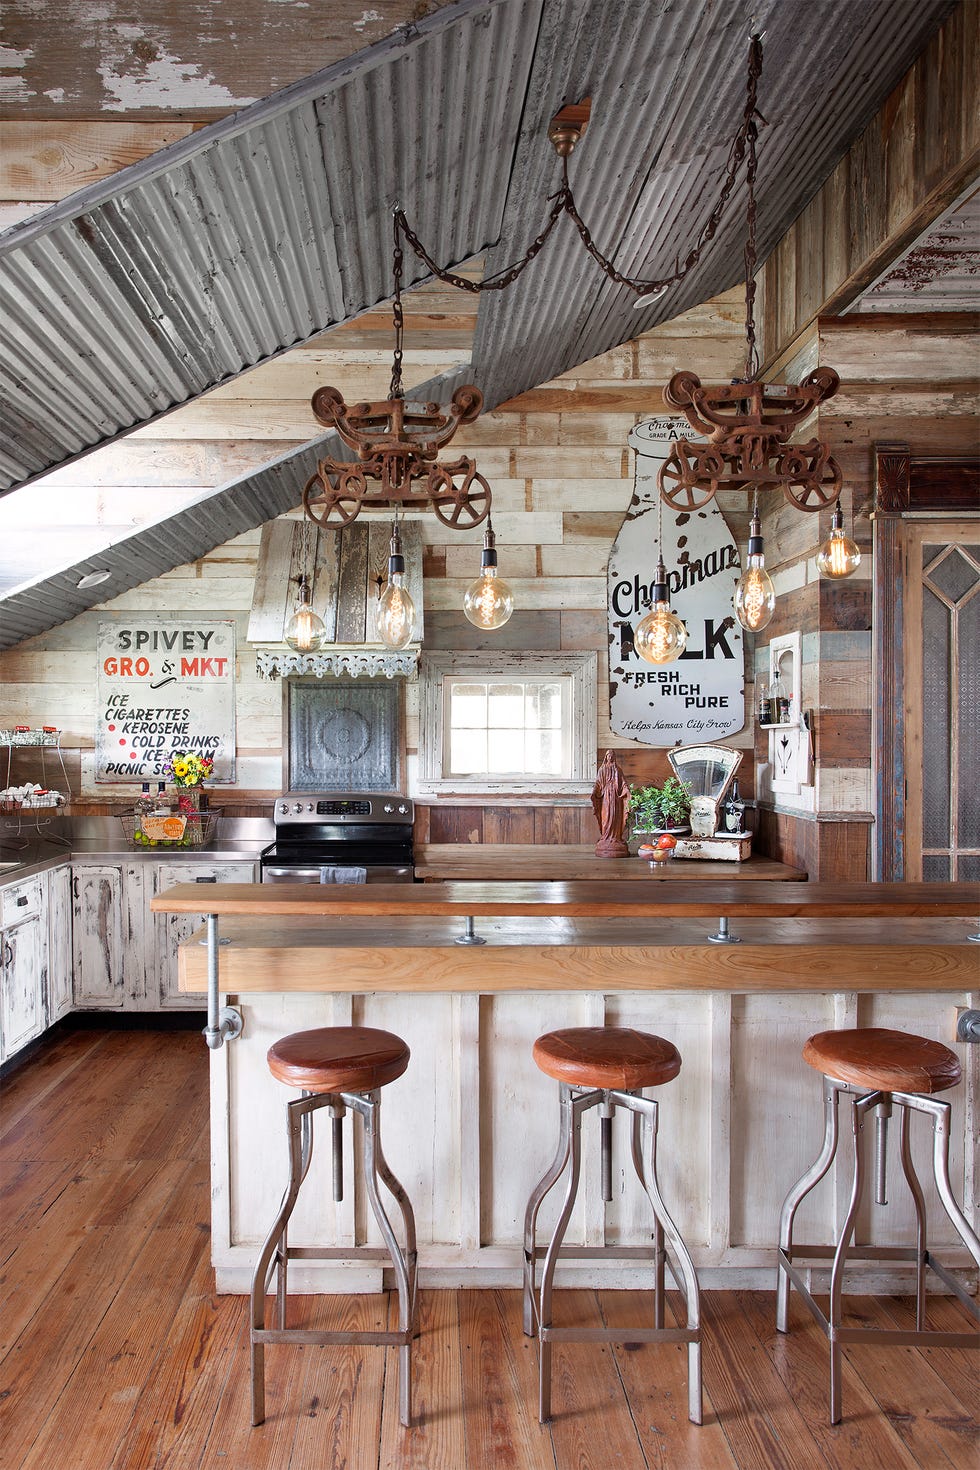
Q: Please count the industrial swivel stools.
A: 3